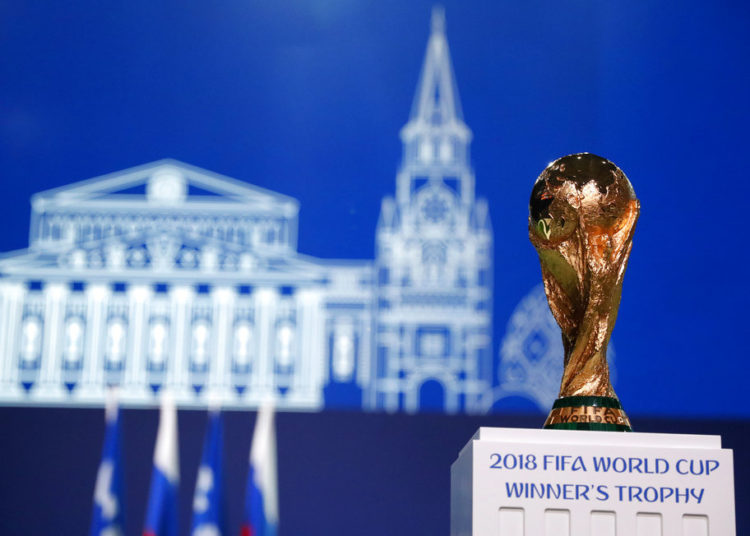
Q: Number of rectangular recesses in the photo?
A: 5